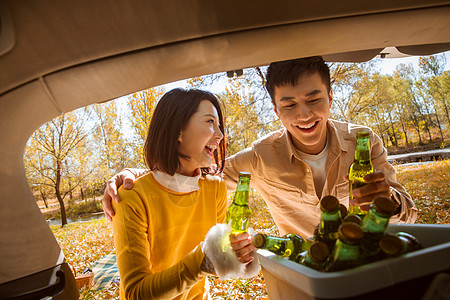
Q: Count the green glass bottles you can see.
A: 10